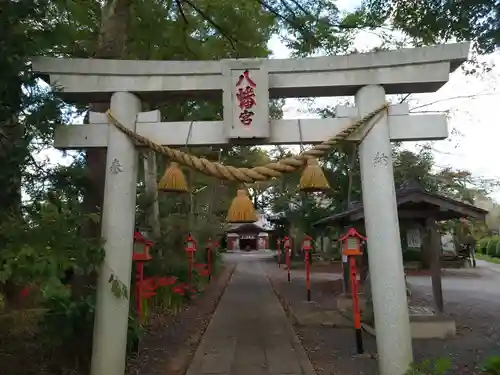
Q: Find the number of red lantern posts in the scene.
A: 7